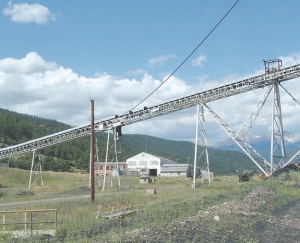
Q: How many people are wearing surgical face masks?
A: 0